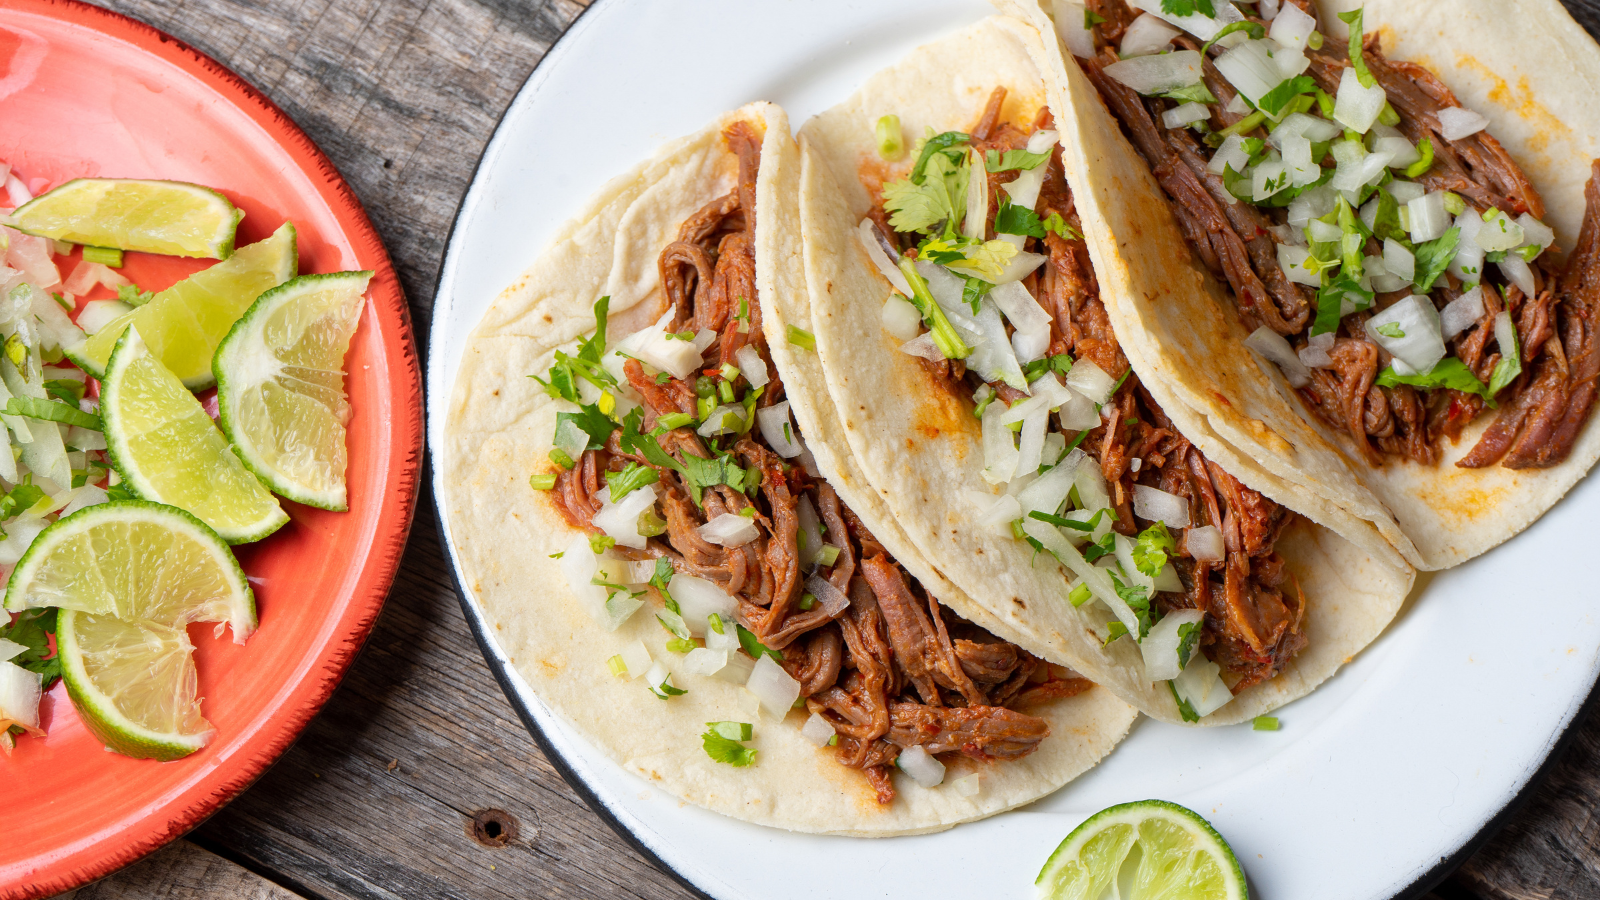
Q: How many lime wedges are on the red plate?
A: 6